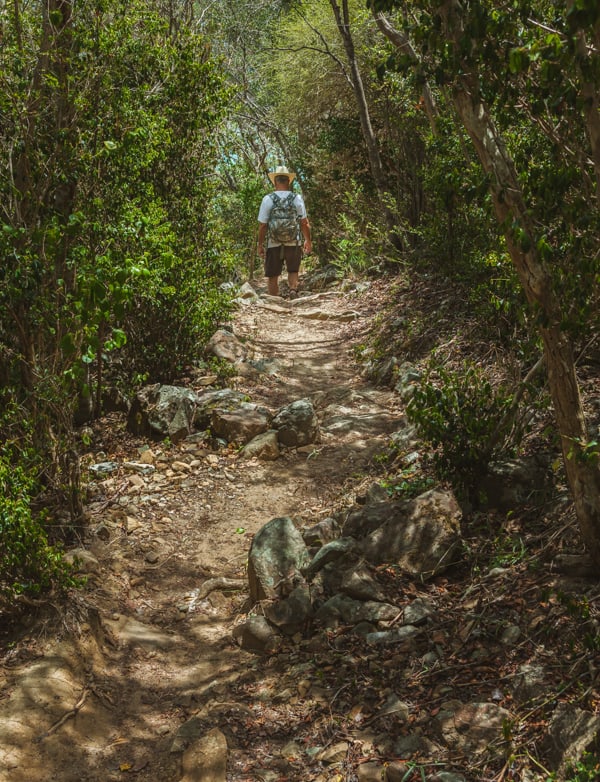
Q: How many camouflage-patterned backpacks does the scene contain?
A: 1